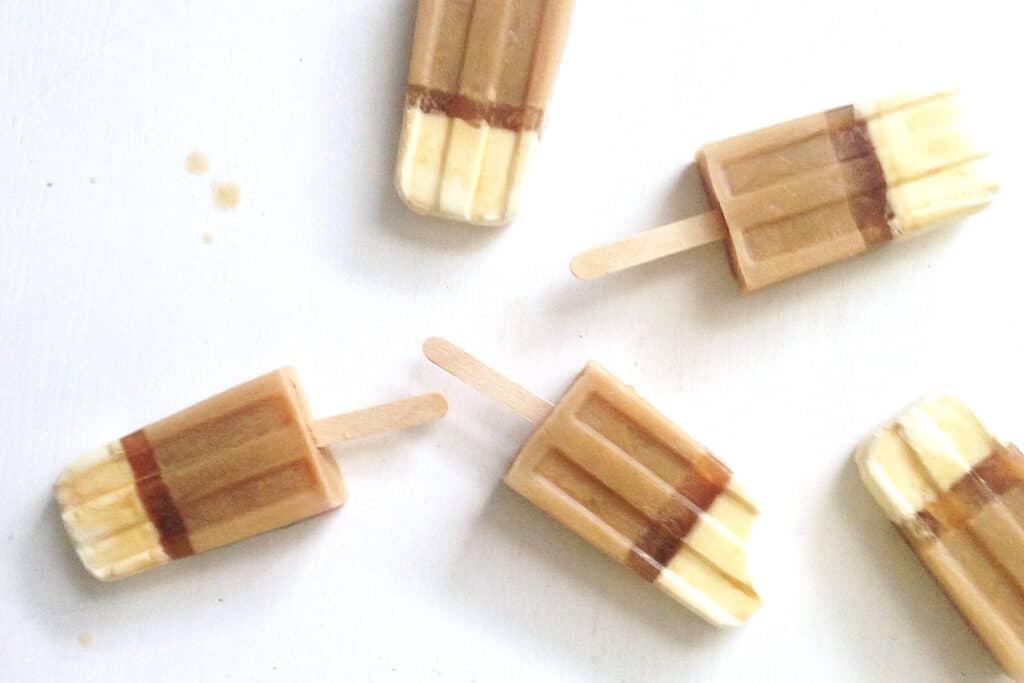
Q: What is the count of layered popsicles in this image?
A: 5